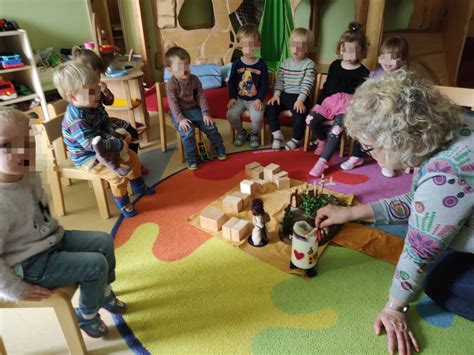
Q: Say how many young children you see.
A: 8